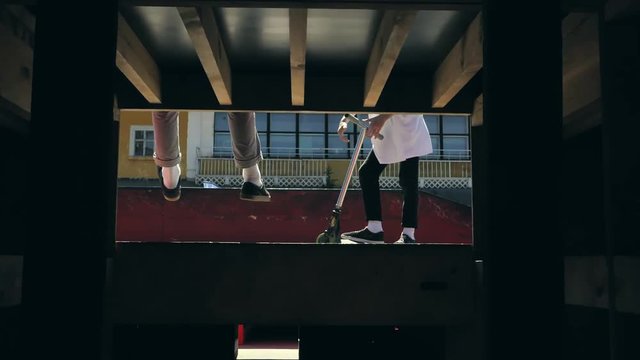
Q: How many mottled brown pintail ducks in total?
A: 0